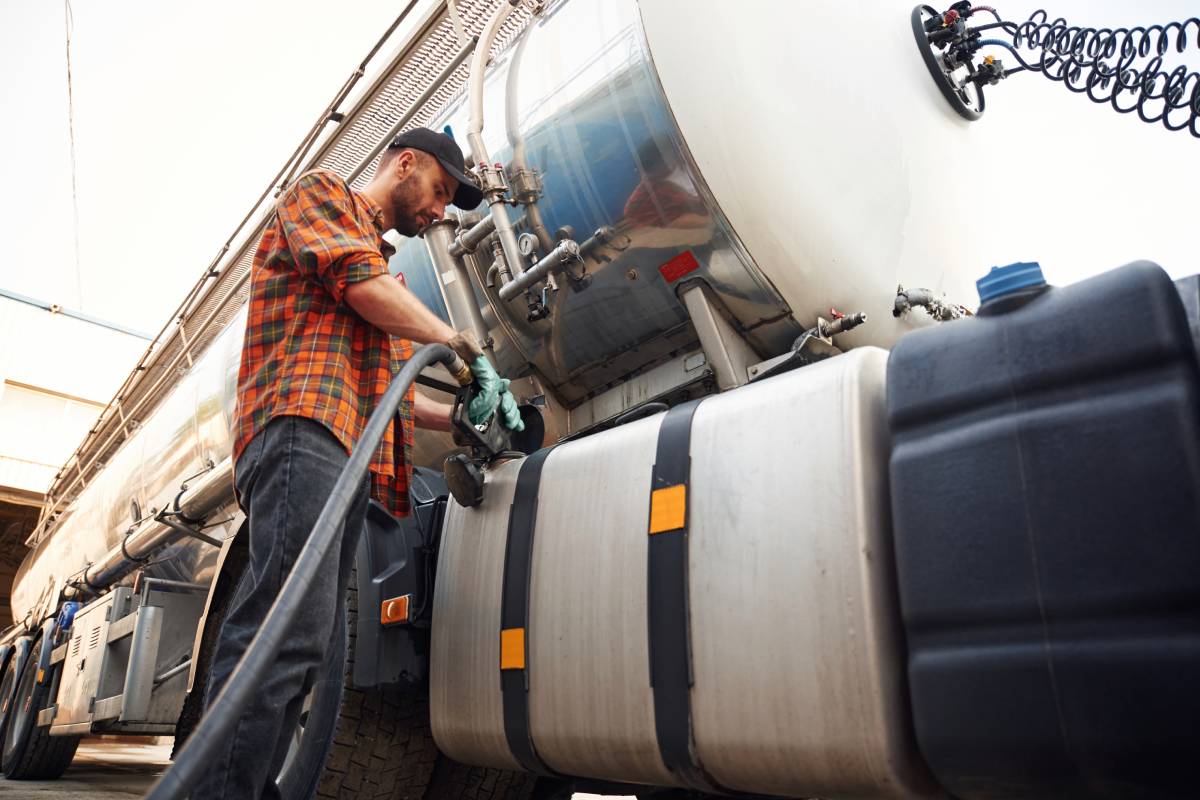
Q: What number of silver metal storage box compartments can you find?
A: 1